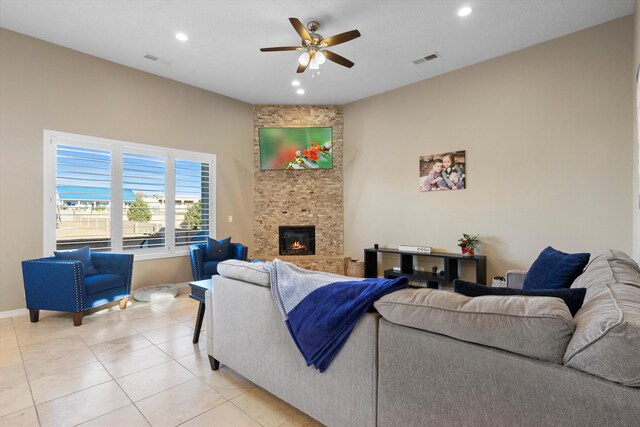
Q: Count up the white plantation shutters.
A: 3